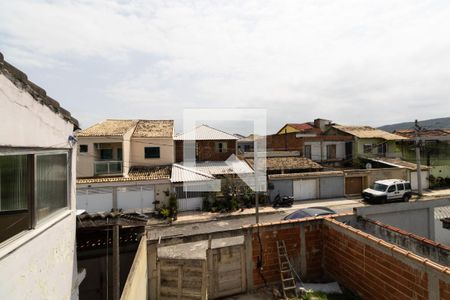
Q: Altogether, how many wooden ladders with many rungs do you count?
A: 1